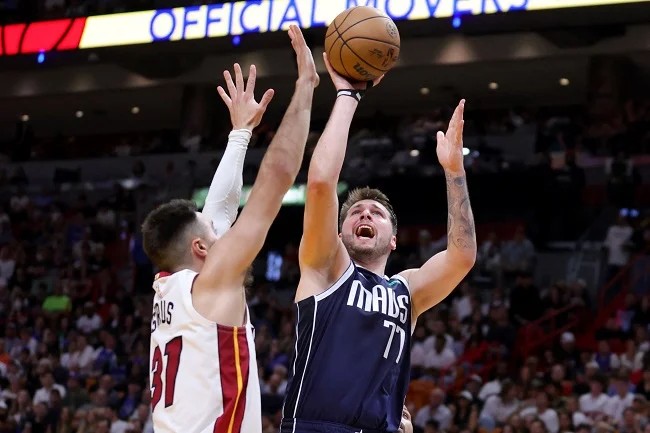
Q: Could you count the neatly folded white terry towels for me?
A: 0